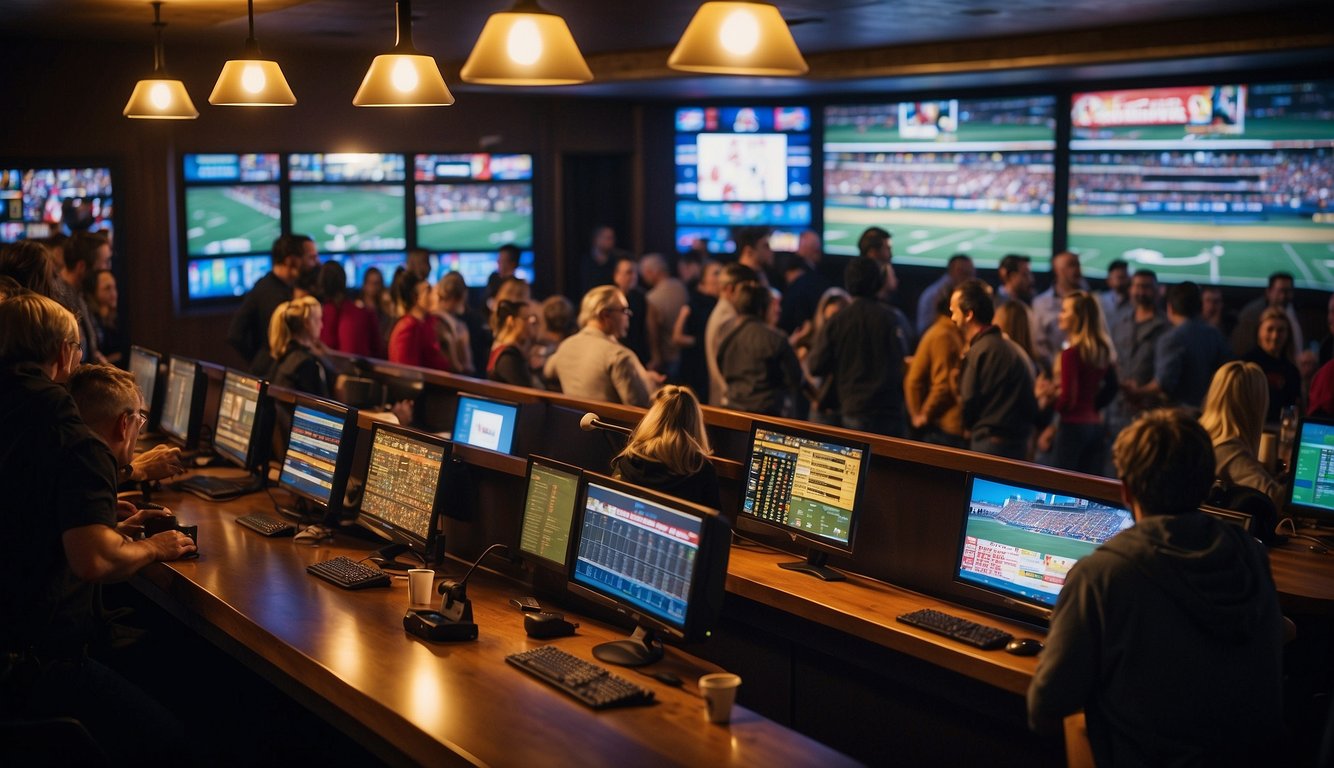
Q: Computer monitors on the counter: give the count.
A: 11